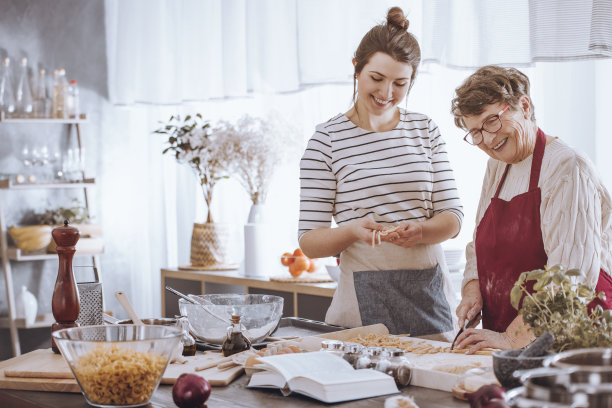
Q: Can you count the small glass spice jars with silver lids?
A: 4